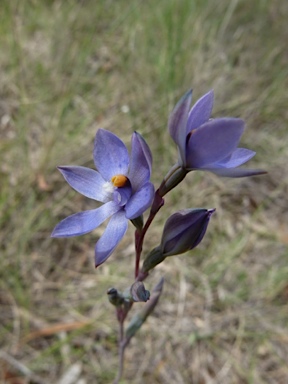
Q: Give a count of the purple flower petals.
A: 11